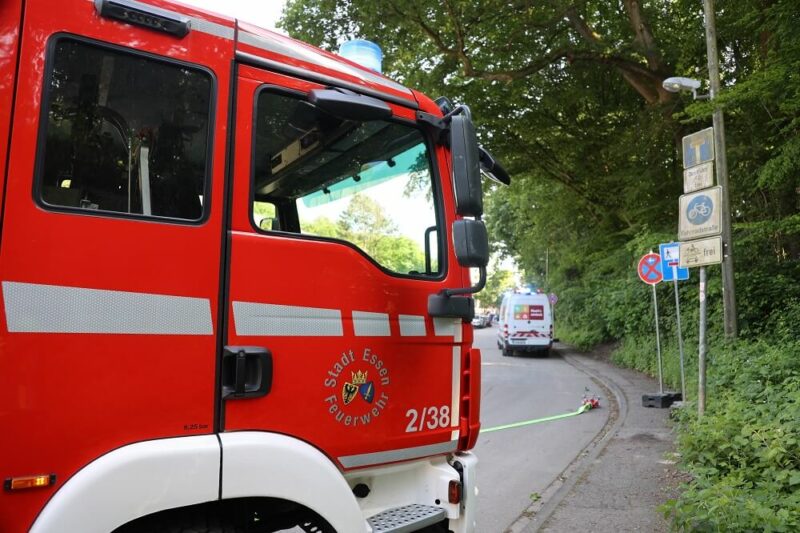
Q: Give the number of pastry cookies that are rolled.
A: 0